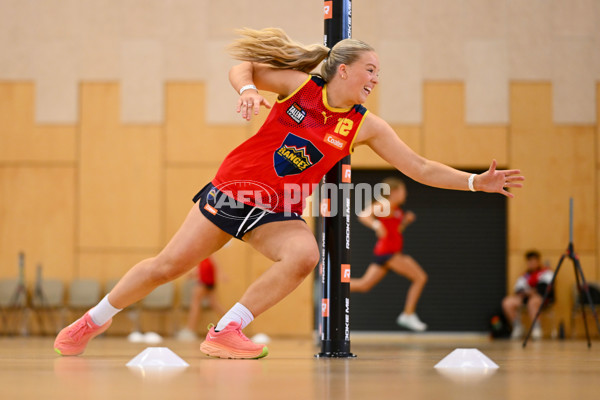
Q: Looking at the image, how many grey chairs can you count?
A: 6